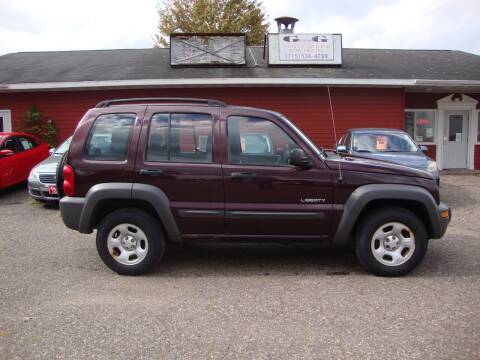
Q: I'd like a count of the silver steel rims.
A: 2